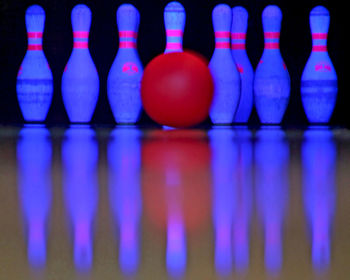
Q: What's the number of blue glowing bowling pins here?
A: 8